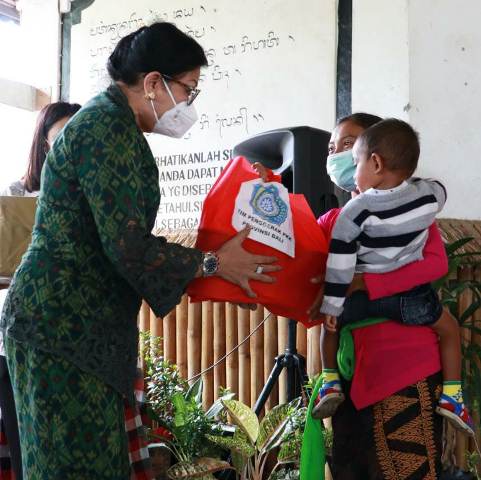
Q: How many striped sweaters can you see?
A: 1